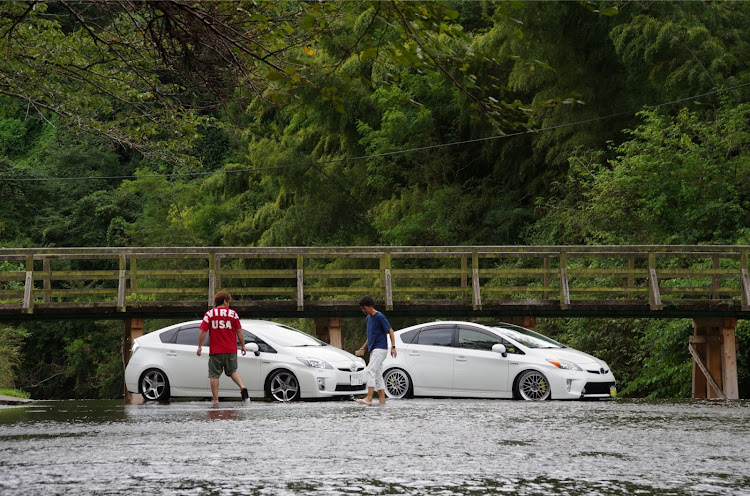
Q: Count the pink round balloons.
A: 0